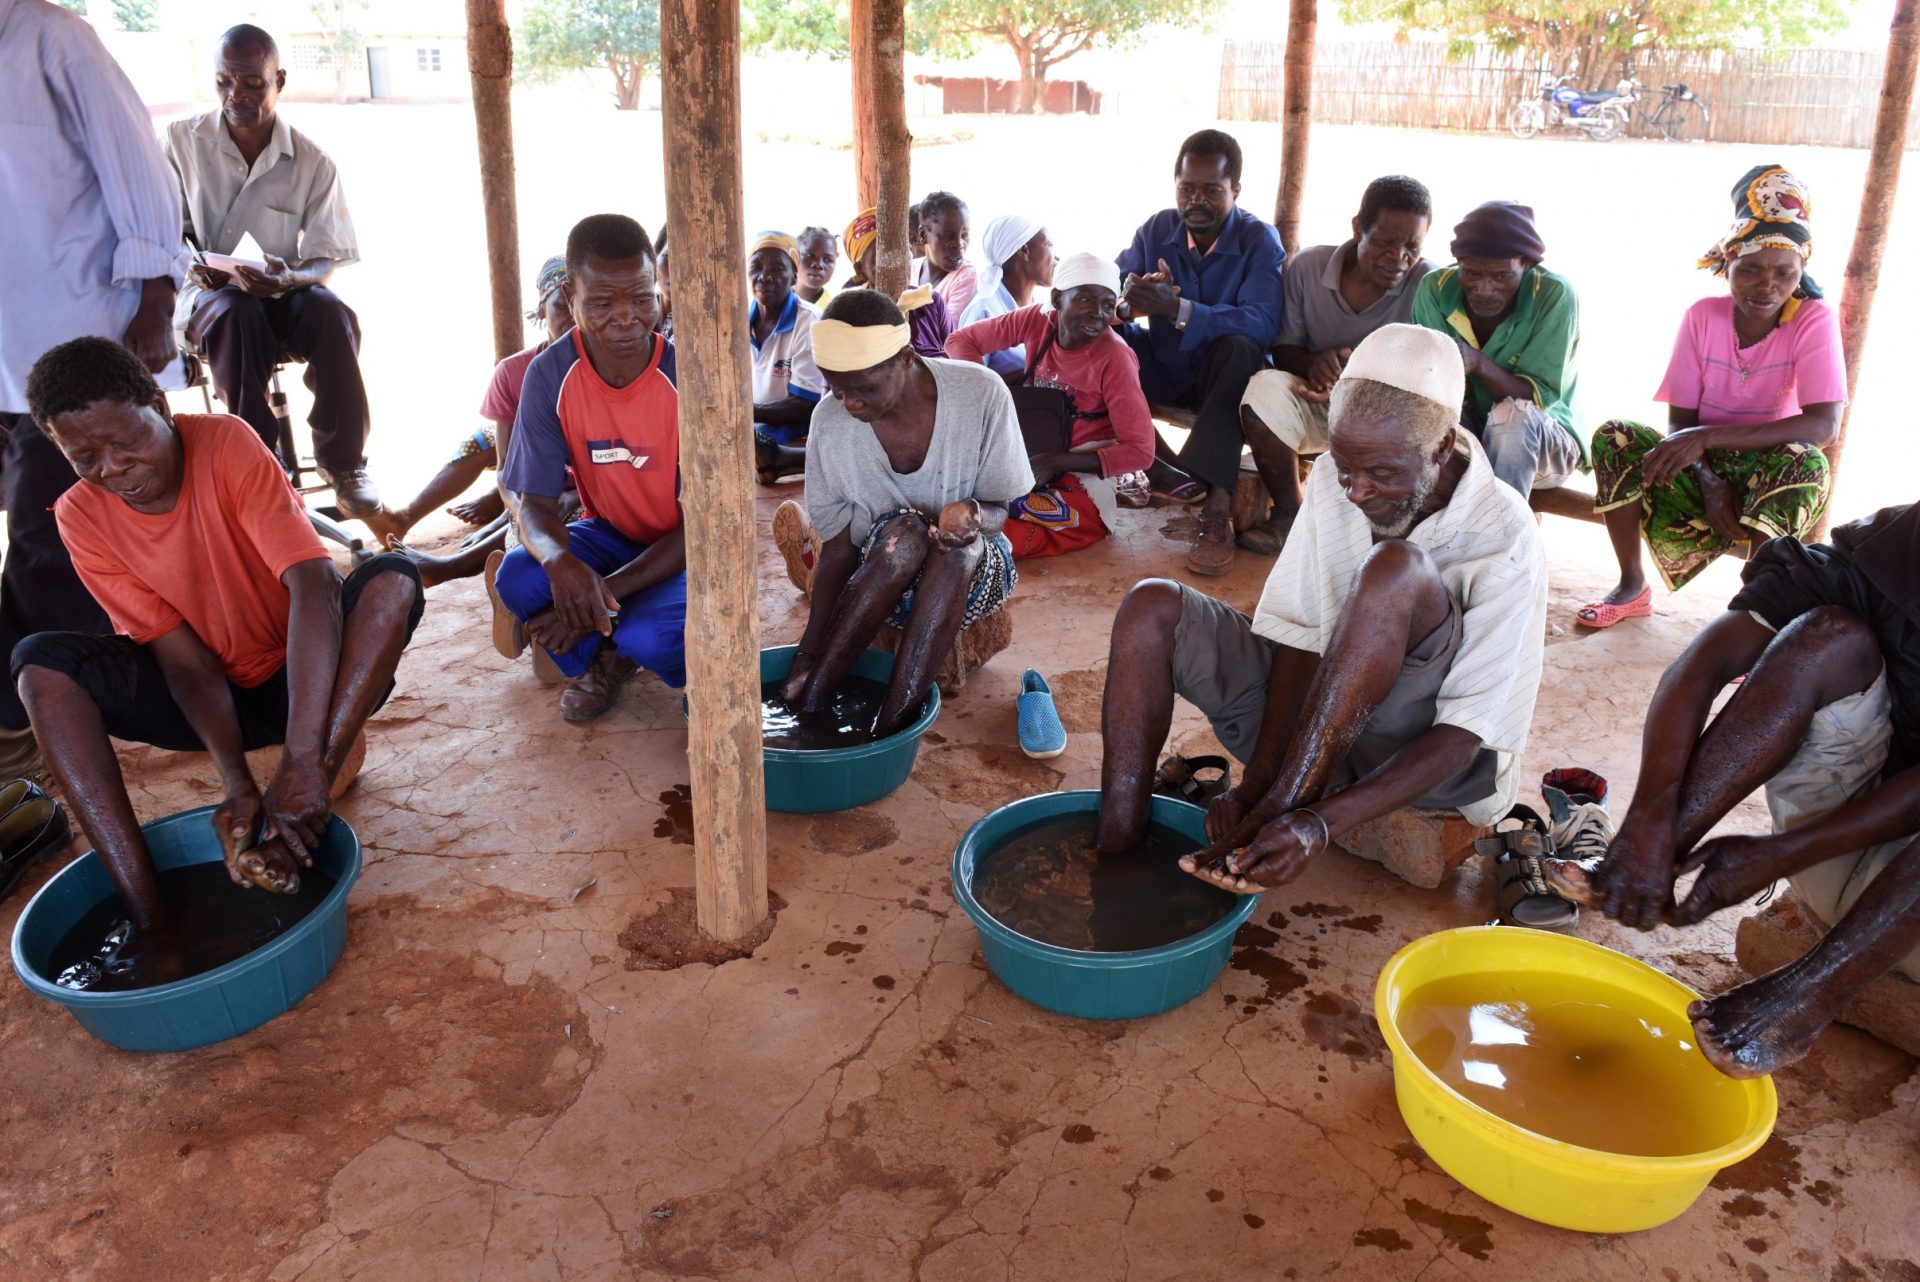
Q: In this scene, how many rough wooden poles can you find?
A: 6